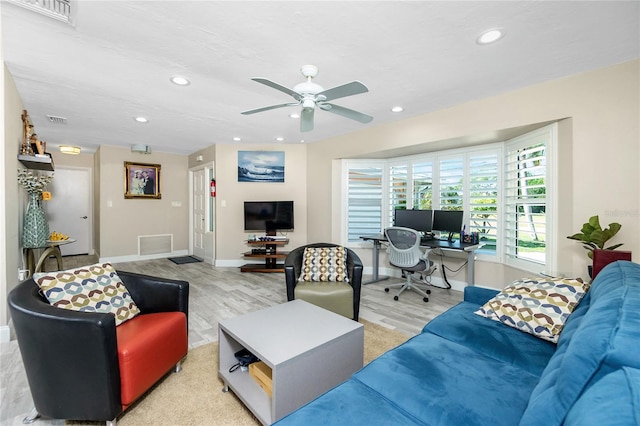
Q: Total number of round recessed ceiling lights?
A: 7